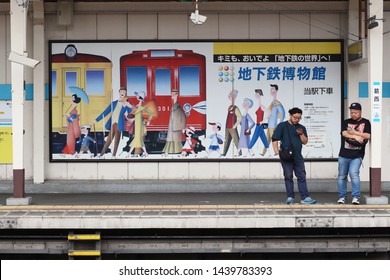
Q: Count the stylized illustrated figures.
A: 11